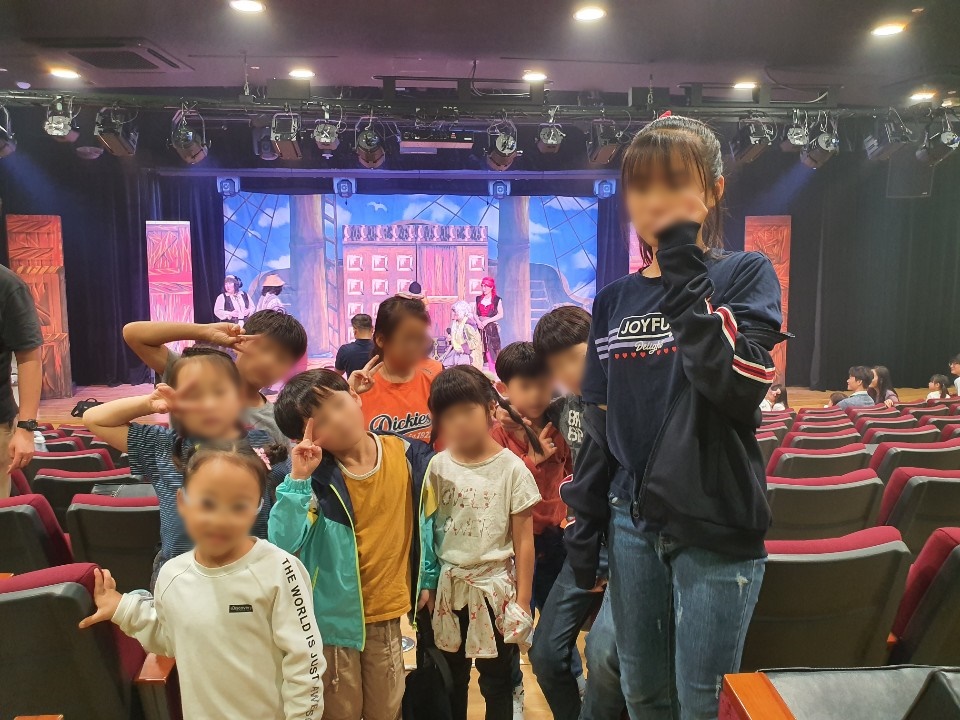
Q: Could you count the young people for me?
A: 9